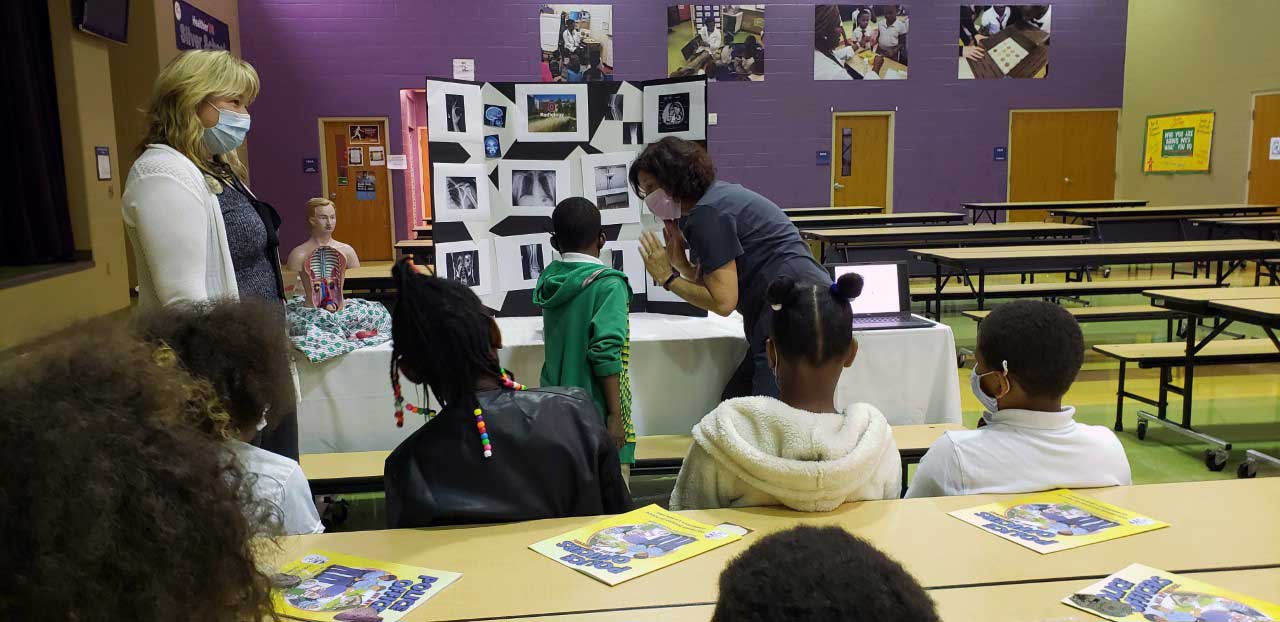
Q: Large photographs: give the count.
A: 4